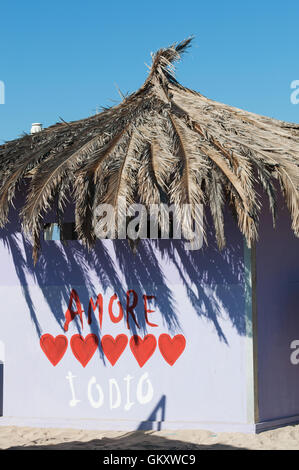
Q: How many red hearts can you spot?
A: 5